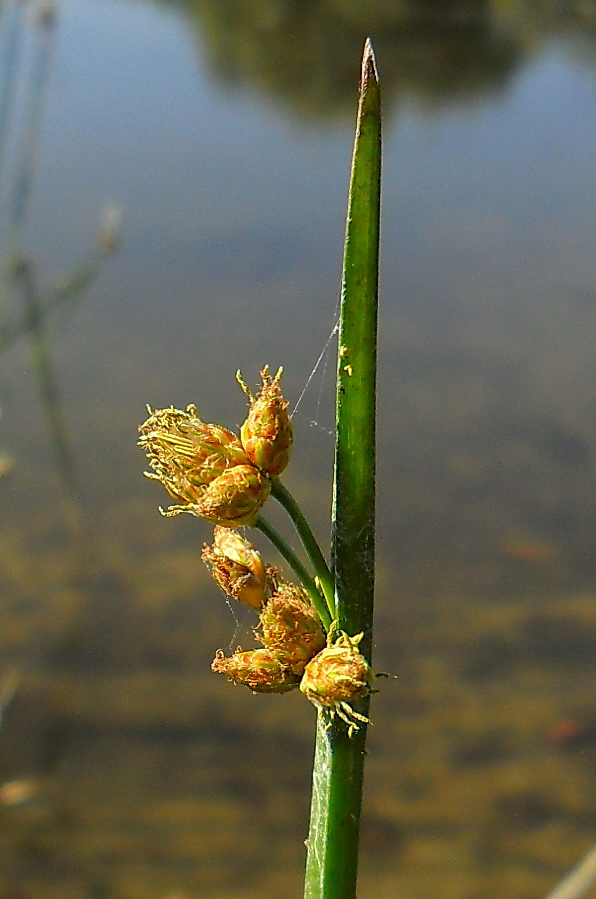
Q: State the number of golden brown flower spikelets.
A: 7